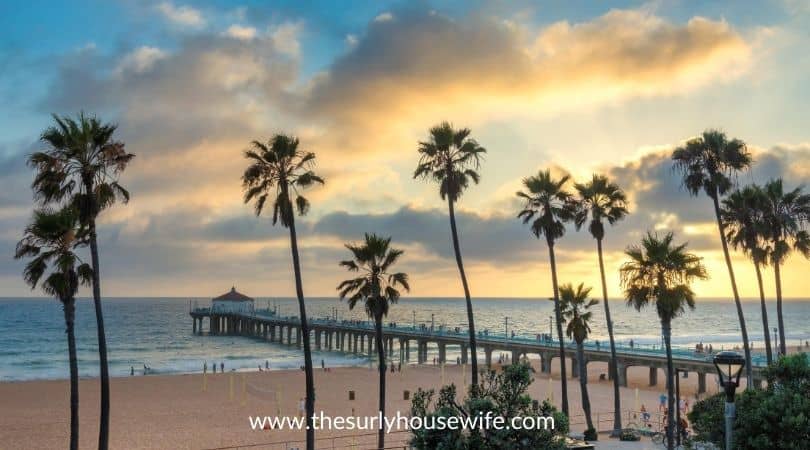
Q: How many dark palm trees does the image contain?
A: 12